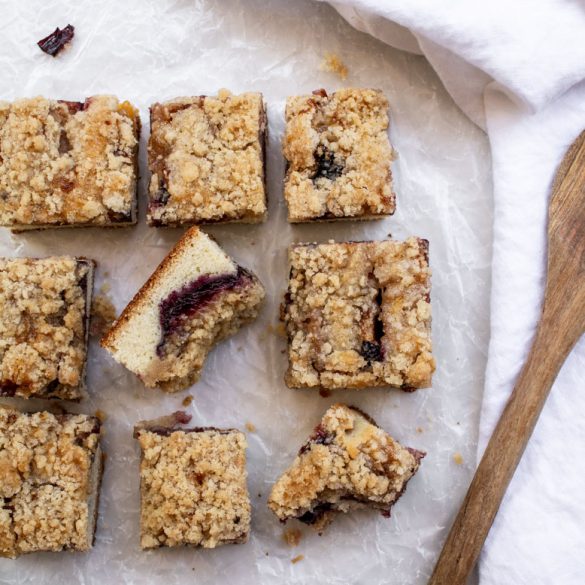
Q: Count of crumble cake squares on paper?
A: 9